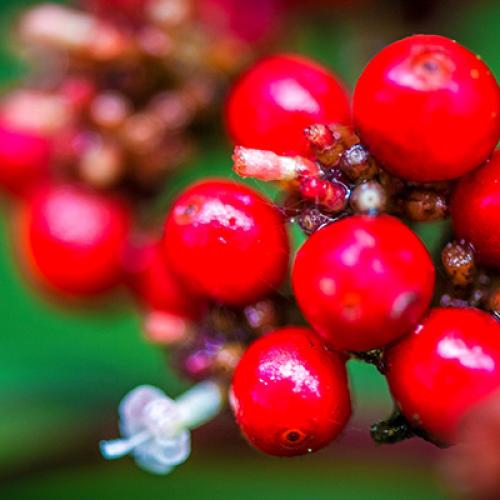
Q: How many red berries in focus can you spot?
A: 7